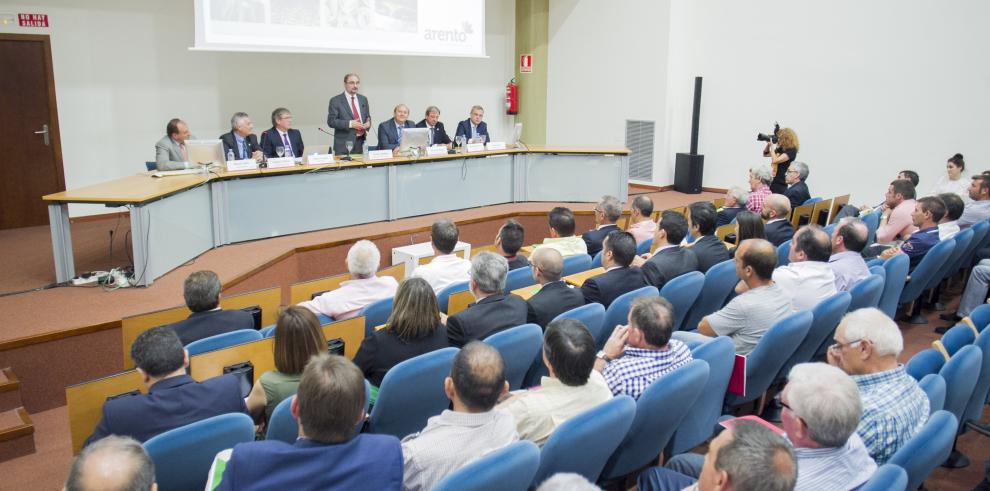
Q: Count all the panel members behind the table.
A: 7